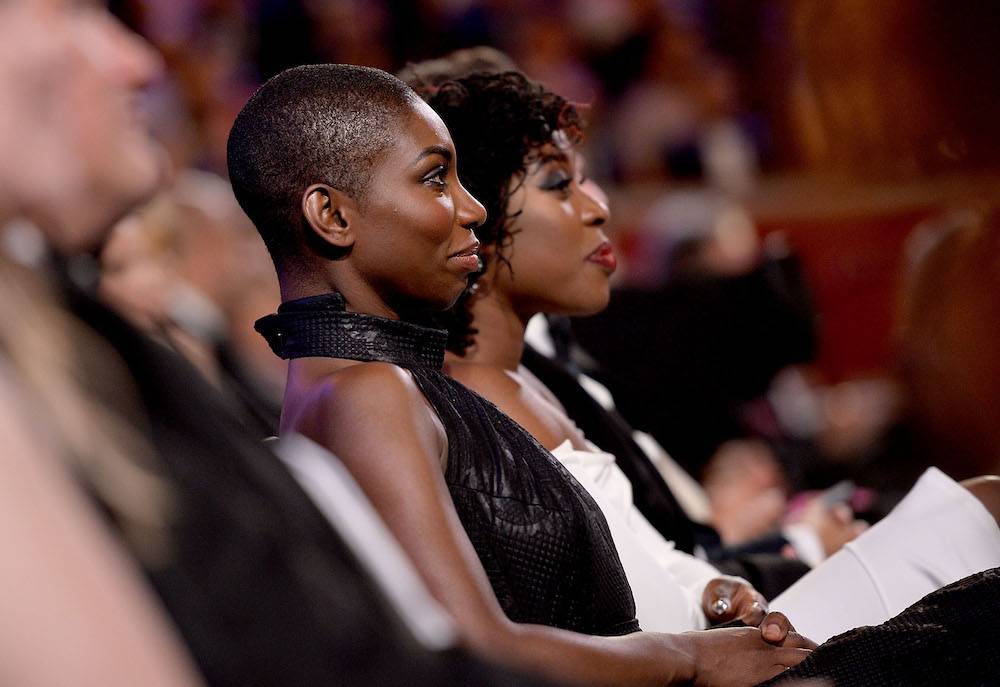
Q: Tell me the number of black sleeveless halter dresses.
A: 1